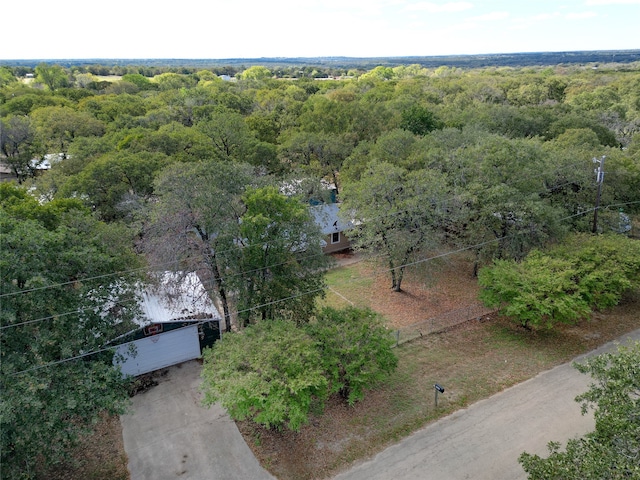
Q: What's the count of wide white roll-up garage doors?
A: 1